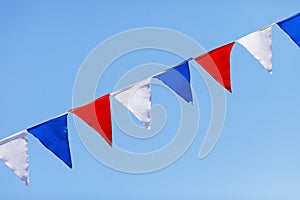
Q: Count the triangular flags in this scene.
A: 8